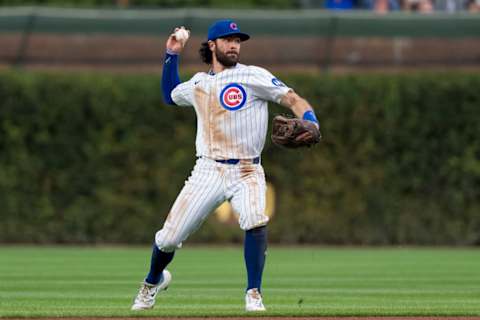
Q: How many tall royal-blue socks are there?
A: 2